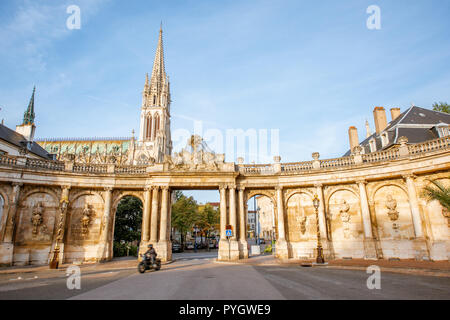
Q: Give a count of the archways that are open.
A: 3